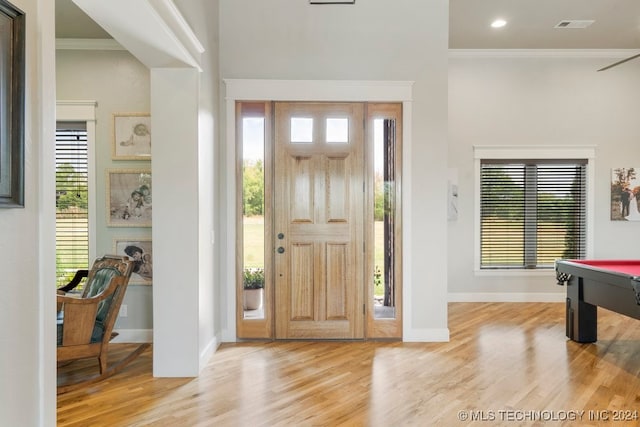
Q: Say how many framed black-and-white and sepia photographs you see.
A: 3